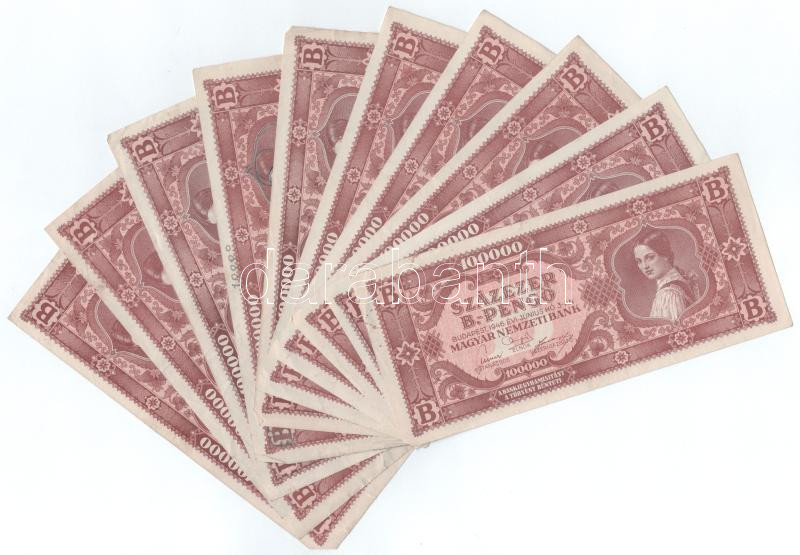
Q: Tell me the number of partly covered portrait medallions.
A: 9